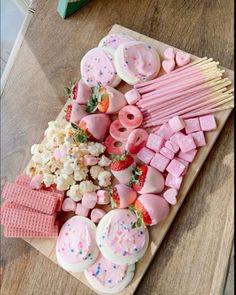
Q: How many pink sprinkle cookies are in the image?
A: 6